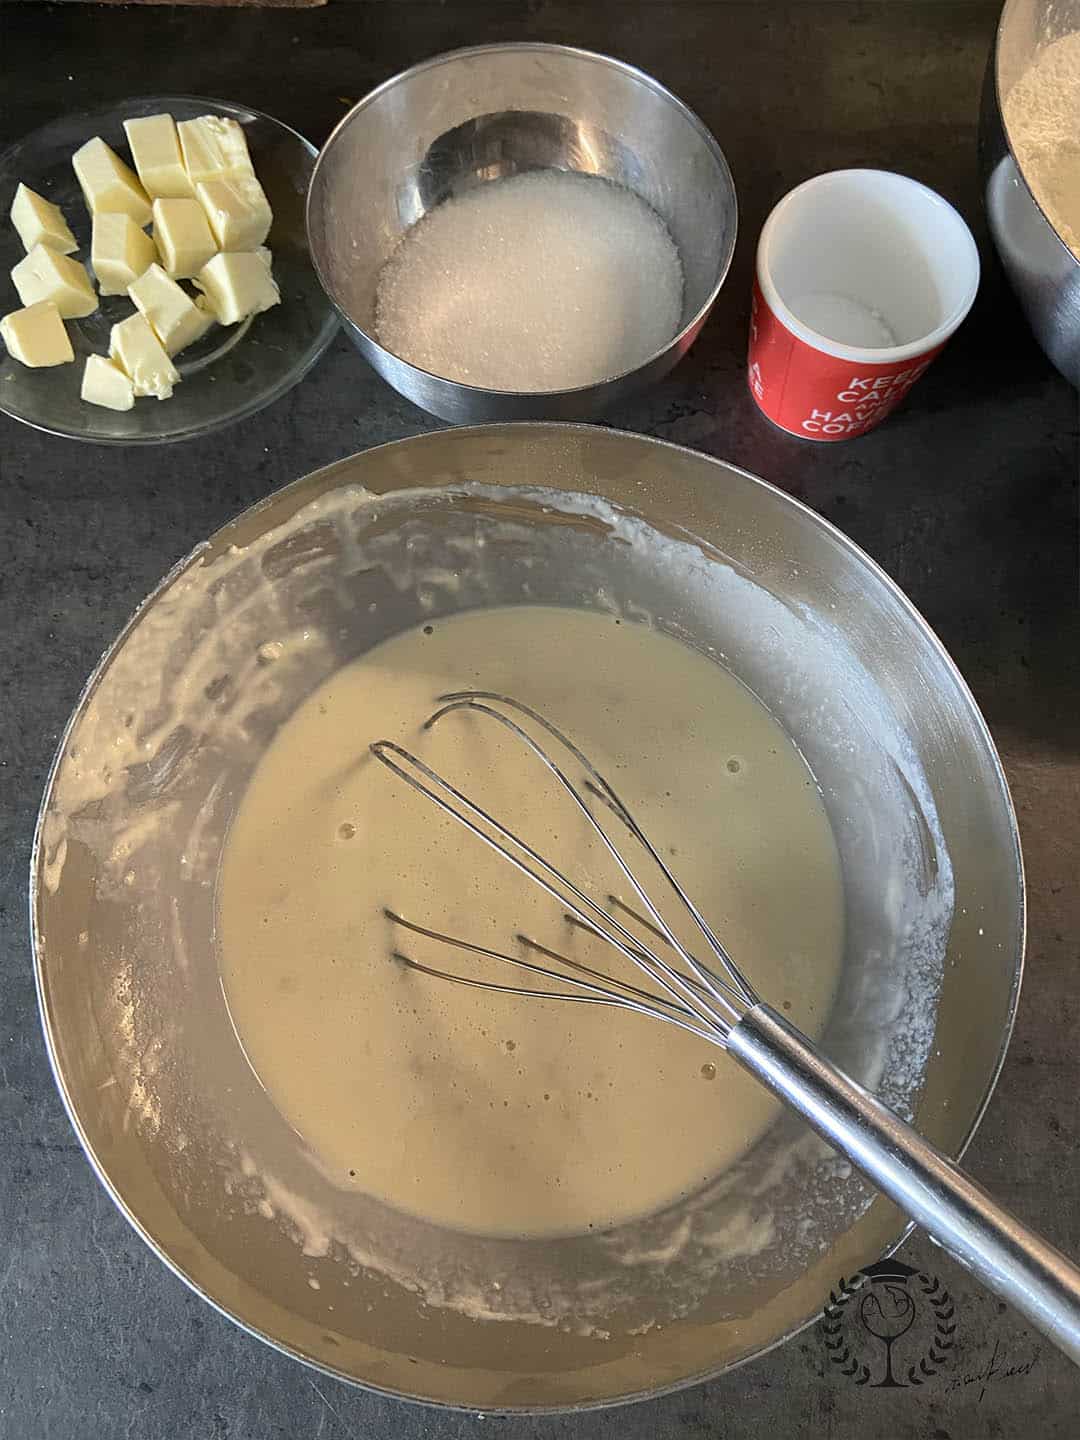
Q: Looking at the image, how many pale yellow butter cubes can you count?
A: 13